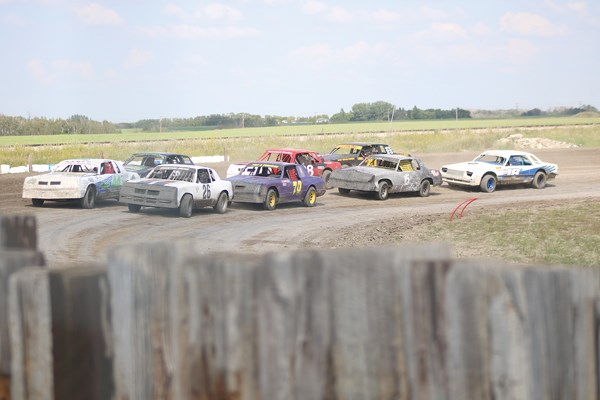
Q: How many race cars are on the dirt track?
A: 8